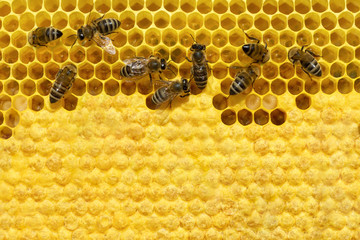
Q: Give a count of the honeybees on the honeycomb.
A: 9